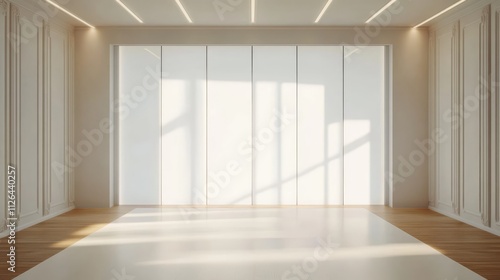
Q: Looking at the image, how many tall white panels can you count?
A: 6